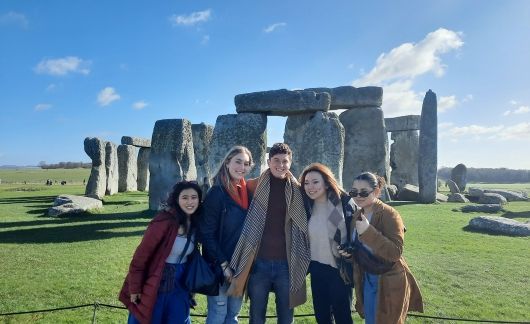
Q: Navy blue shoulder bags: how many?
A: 1